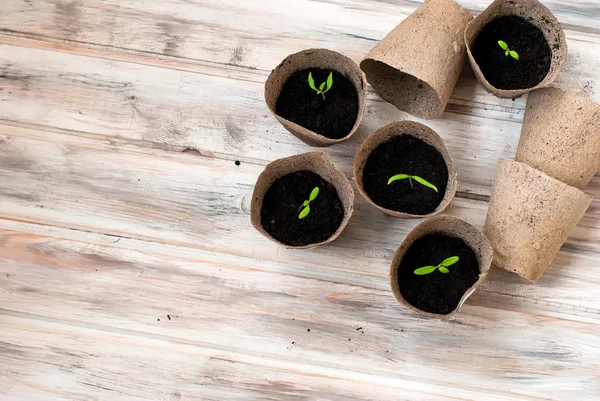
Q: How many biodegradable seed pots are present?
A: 8